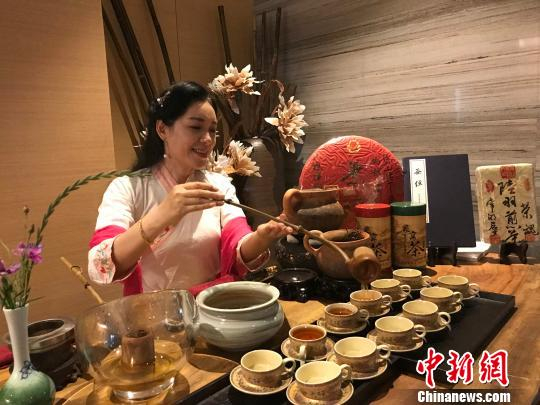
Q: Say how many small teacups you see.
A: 12